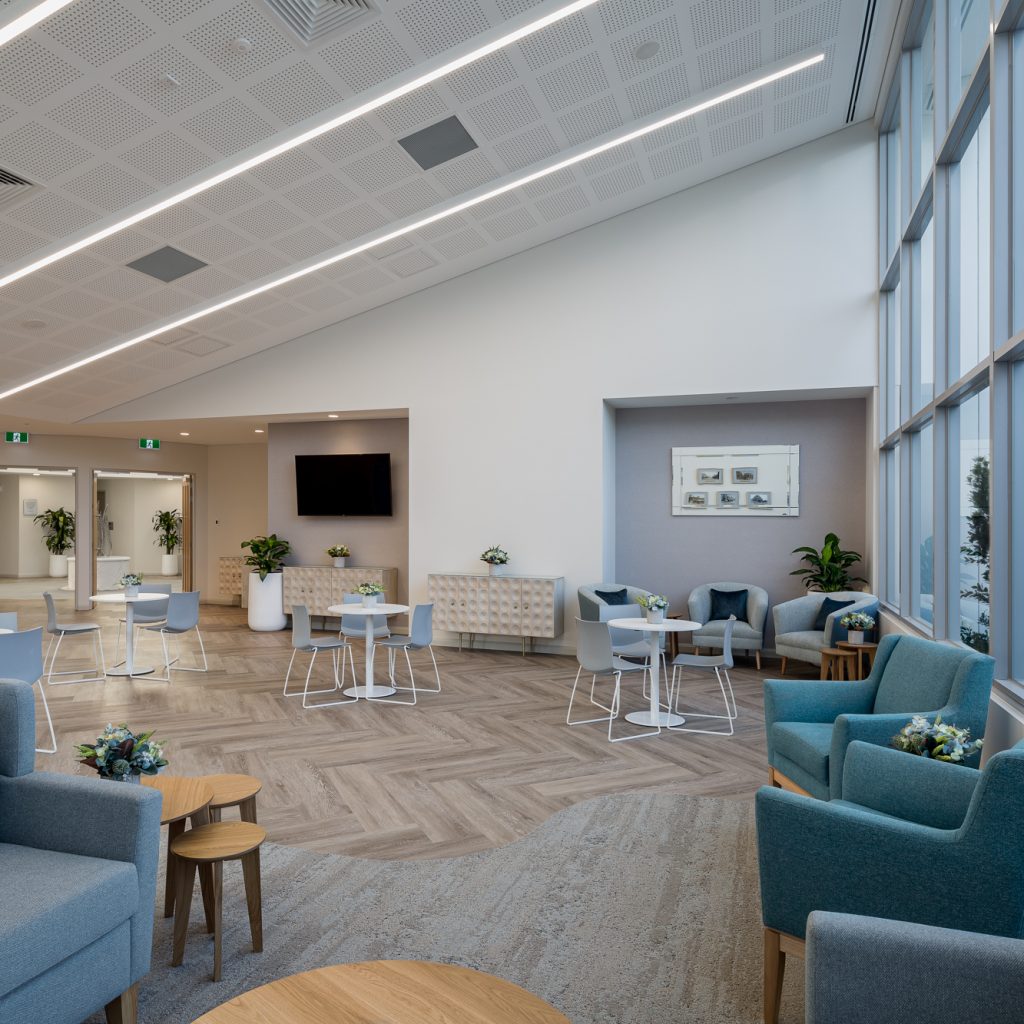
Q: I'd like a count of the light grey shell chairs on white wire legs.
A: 11